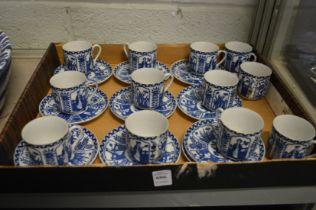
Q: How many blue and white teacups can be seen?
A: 12